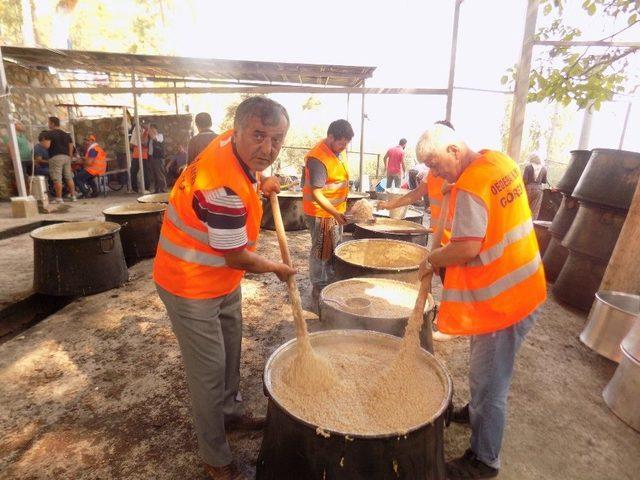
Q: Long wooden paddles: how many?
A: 2